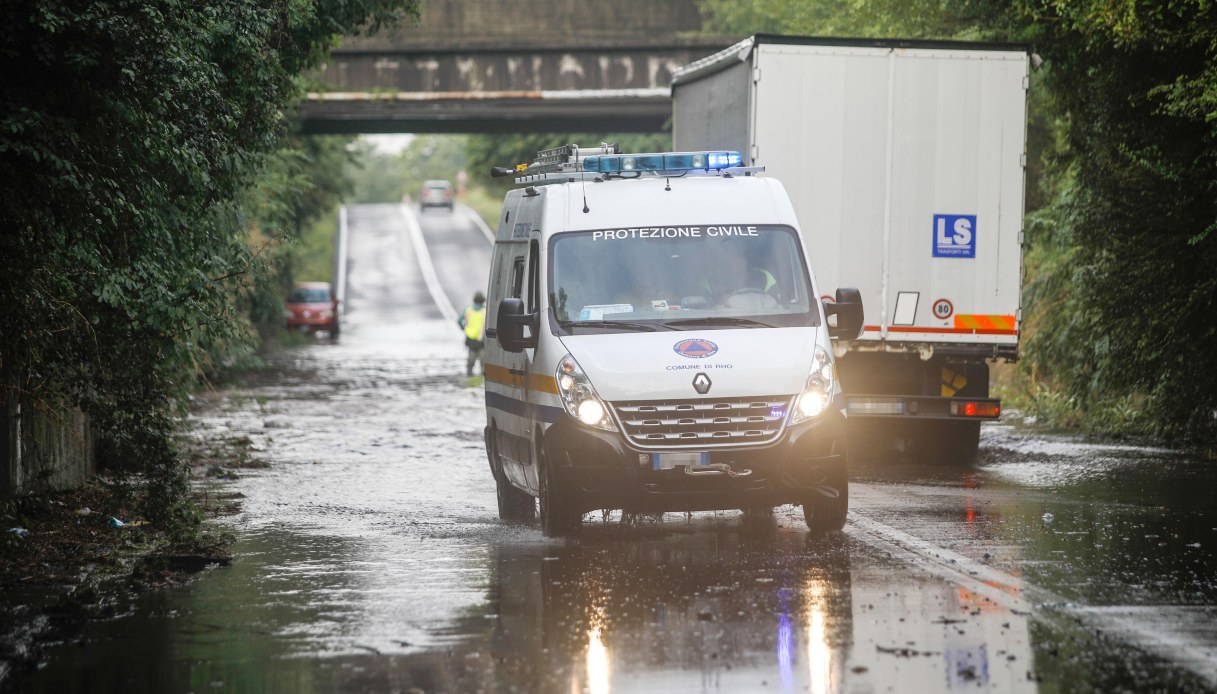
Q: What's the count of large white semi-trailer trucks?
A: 1